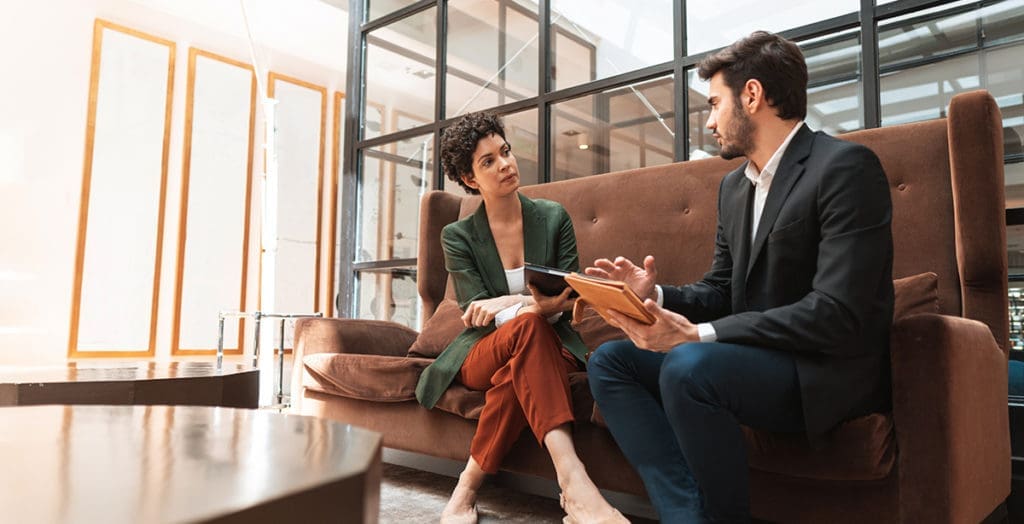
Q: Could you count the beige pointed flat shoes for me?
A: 2